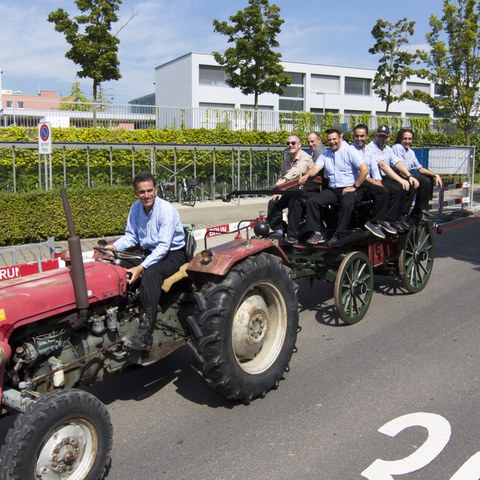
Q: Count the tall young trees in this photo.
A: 4